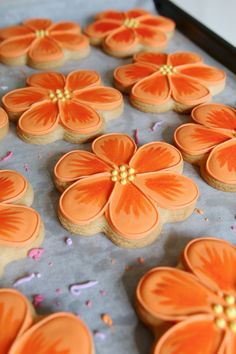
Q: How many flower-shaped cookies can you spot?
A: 10